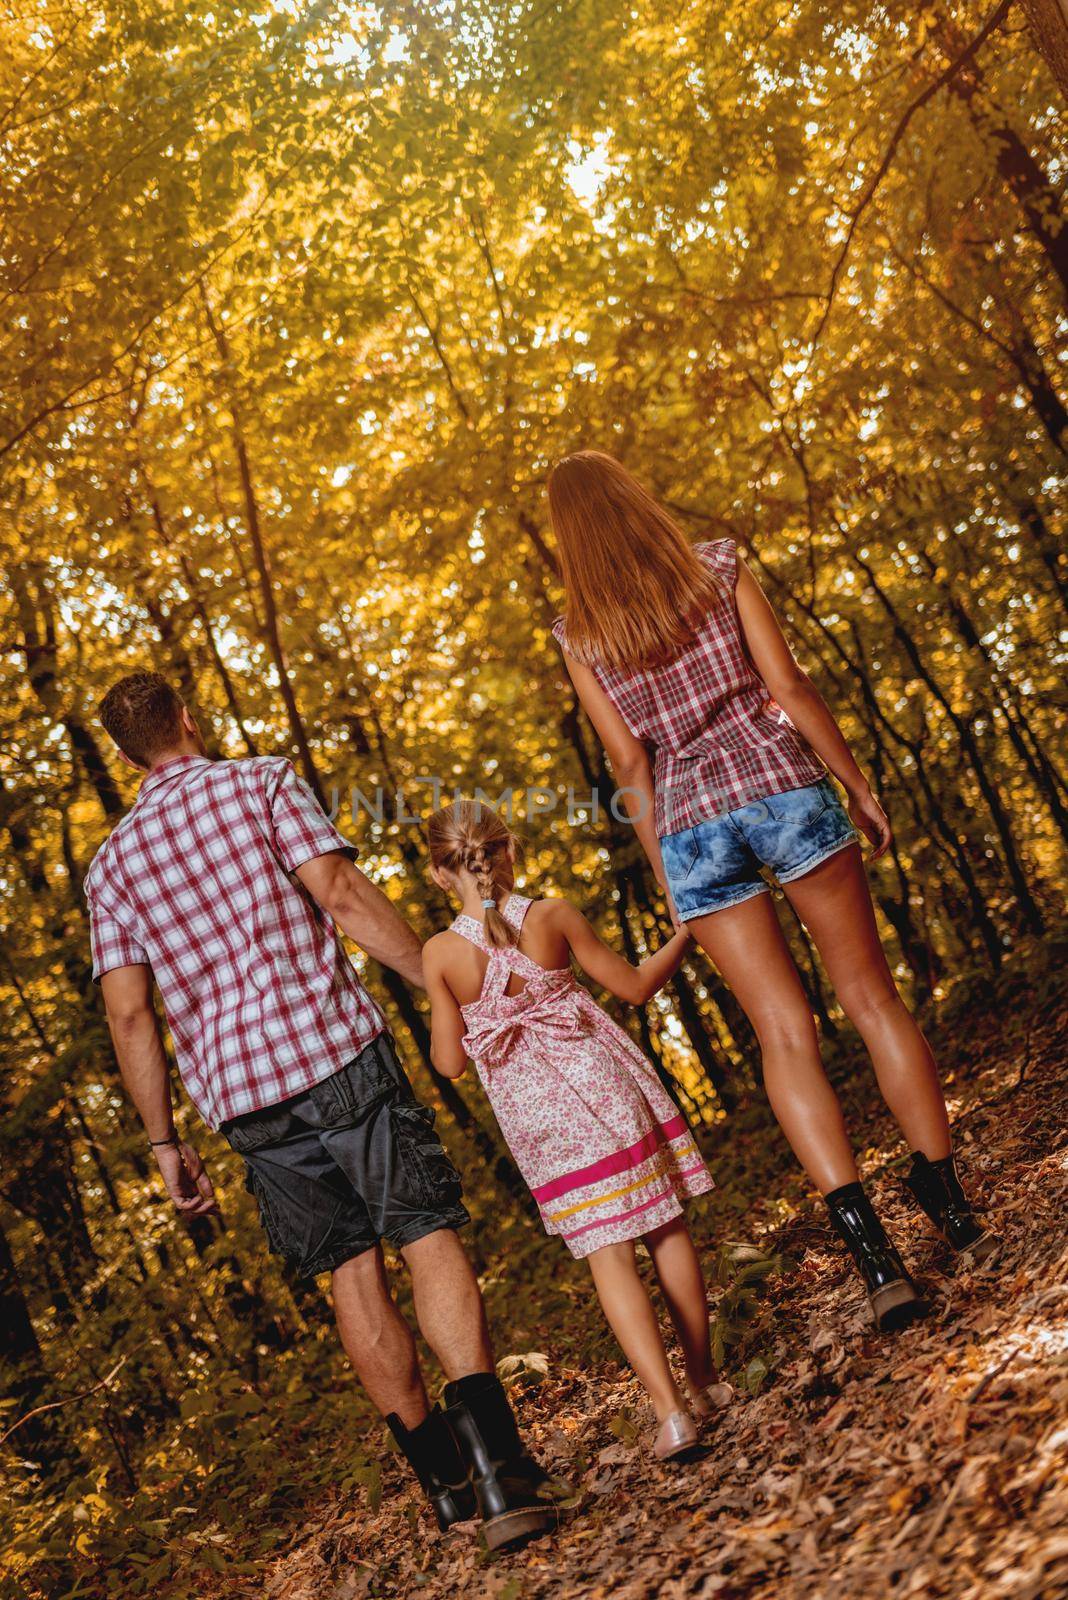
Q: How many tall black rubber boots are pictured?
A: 4